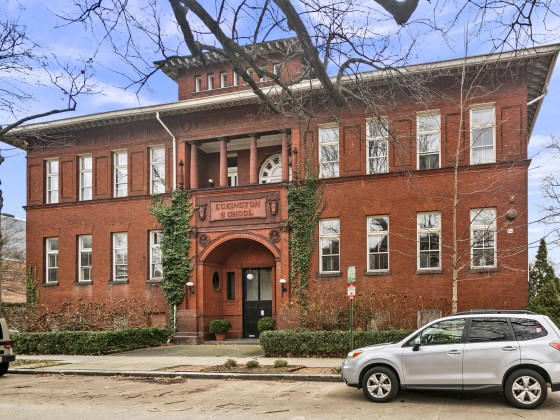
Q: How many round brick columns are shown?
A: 4